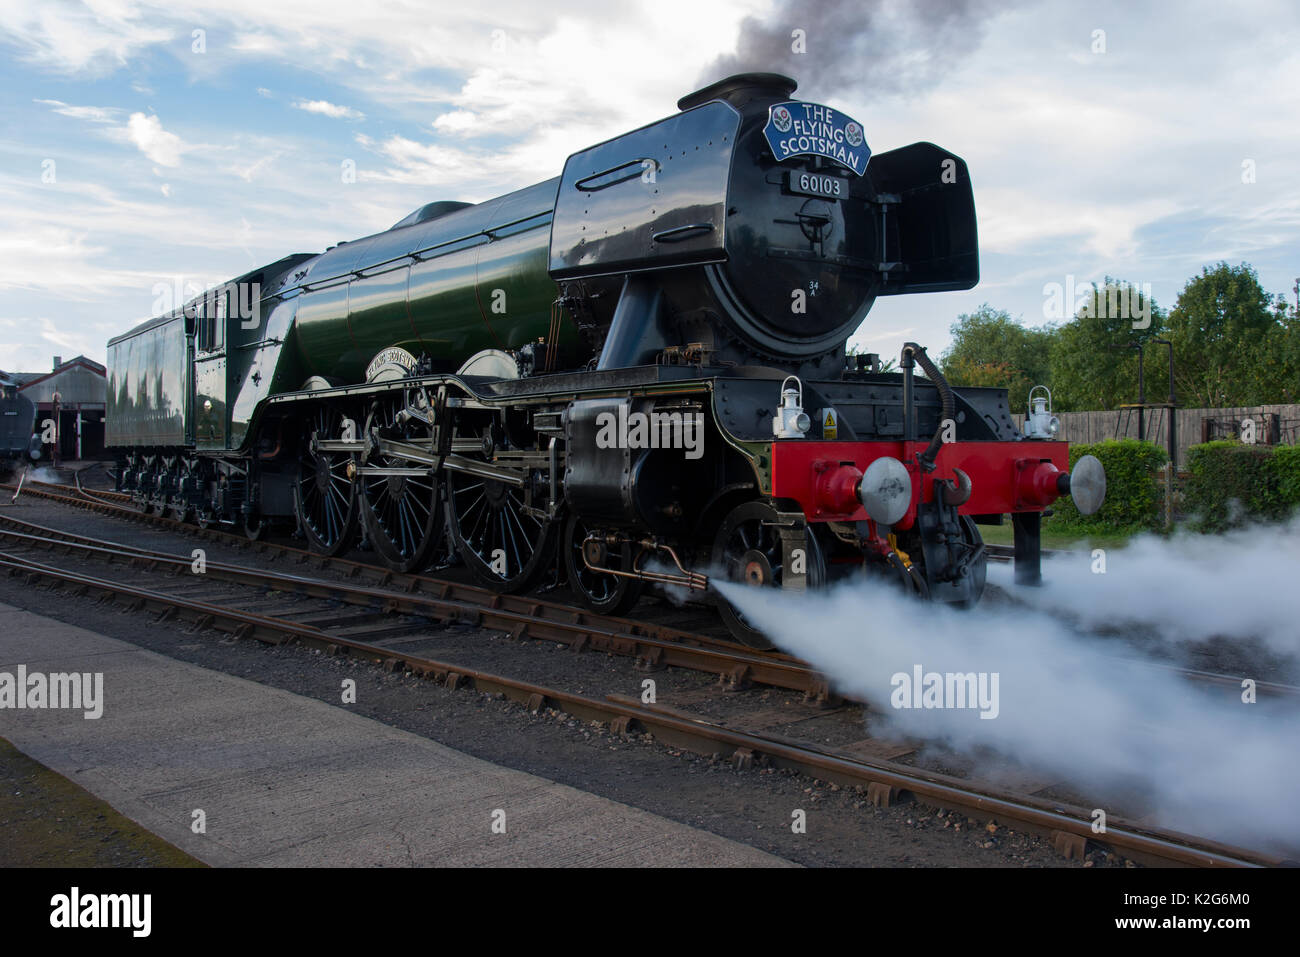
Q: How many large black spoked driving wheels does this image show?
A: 3